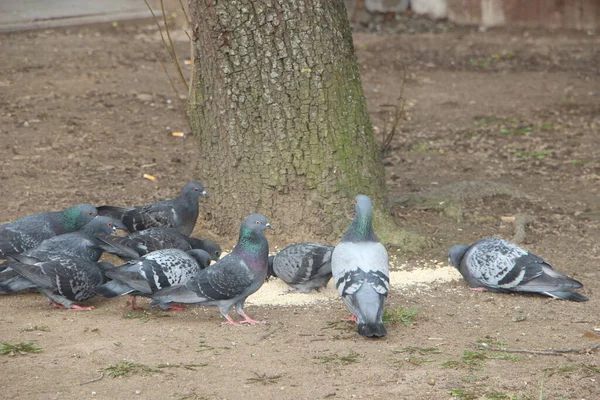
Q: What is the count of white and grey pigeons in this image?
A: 3